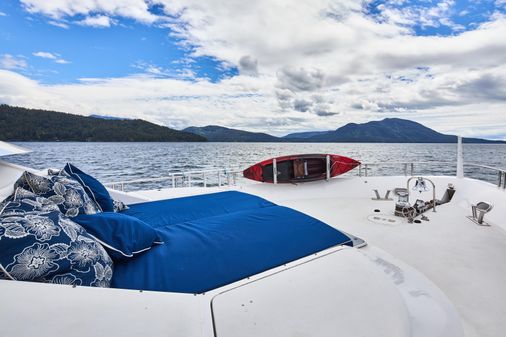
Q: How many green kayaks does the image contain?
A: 0